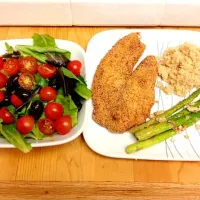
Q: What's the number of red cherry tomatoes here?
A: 15